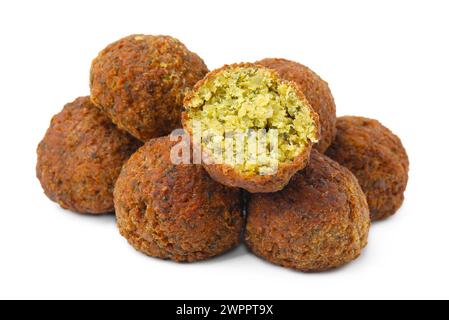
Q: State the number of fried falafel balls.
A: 7